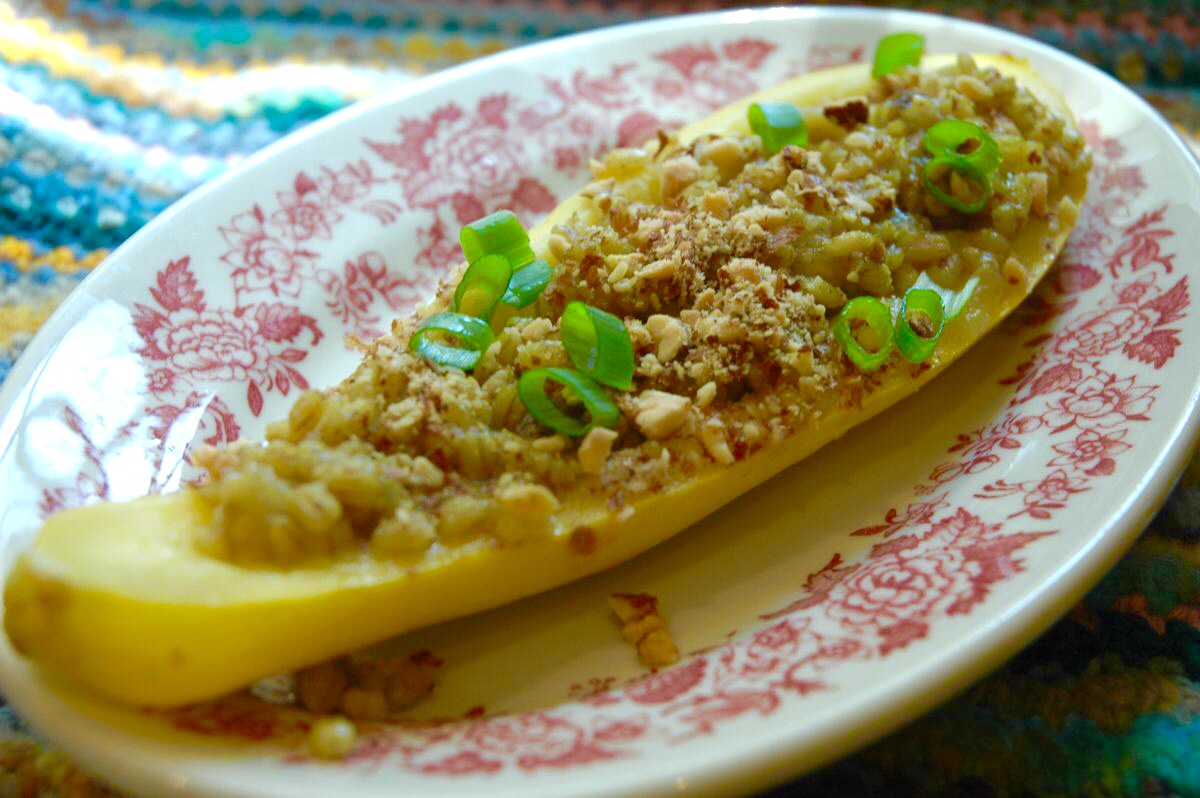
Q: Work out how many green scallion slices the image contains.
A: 12